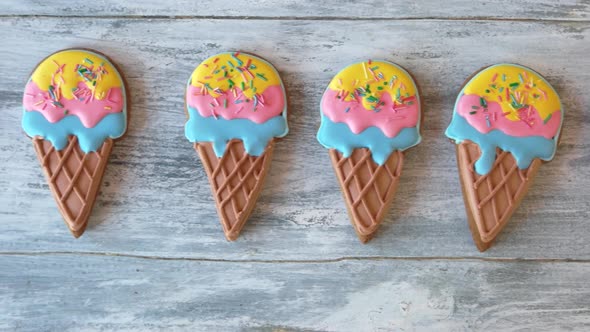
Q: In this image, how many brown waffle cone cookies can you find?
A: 4